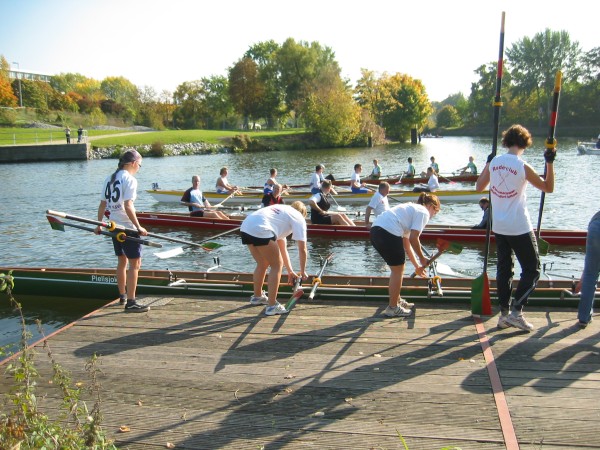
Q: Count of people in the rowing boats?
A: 15